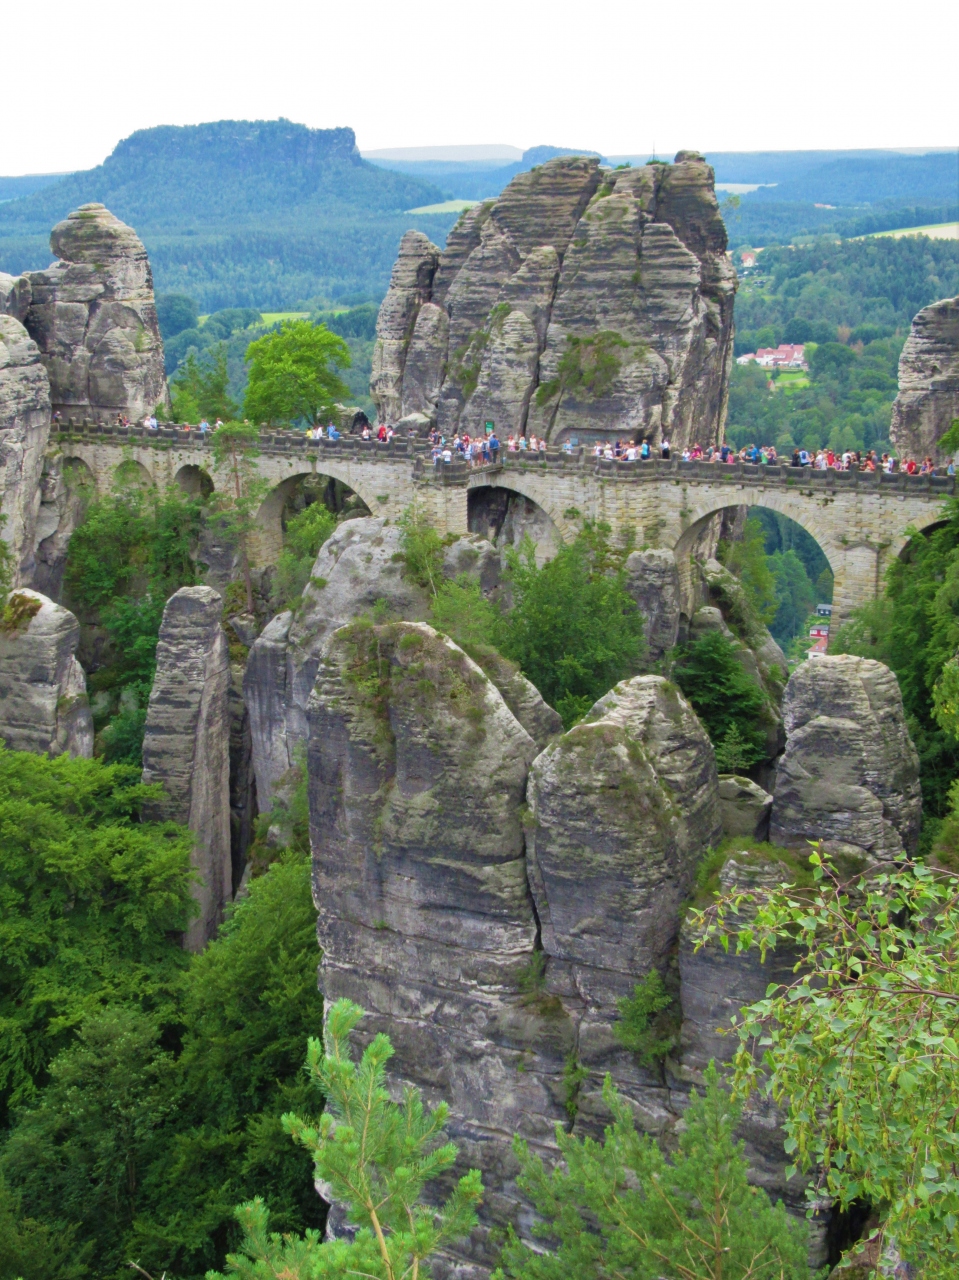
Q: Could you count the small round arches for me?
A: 3